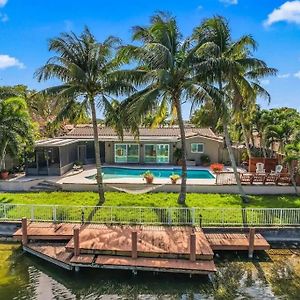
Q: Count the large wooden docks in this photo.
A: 1